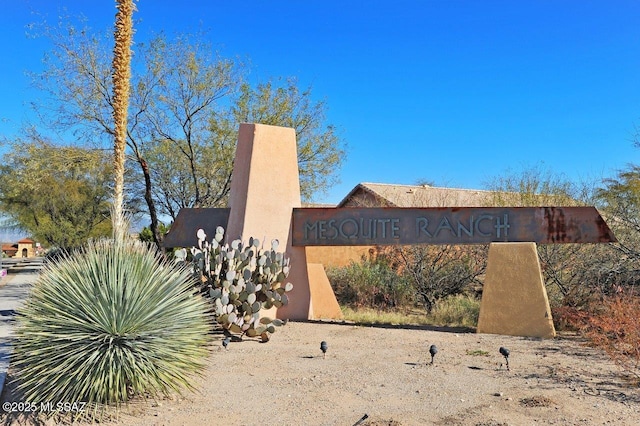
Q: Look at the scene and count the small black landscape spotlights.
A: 4